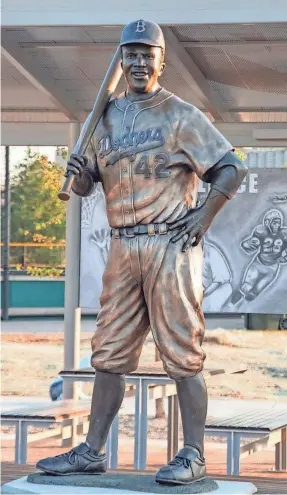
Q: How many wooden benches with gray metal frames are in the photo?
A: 2